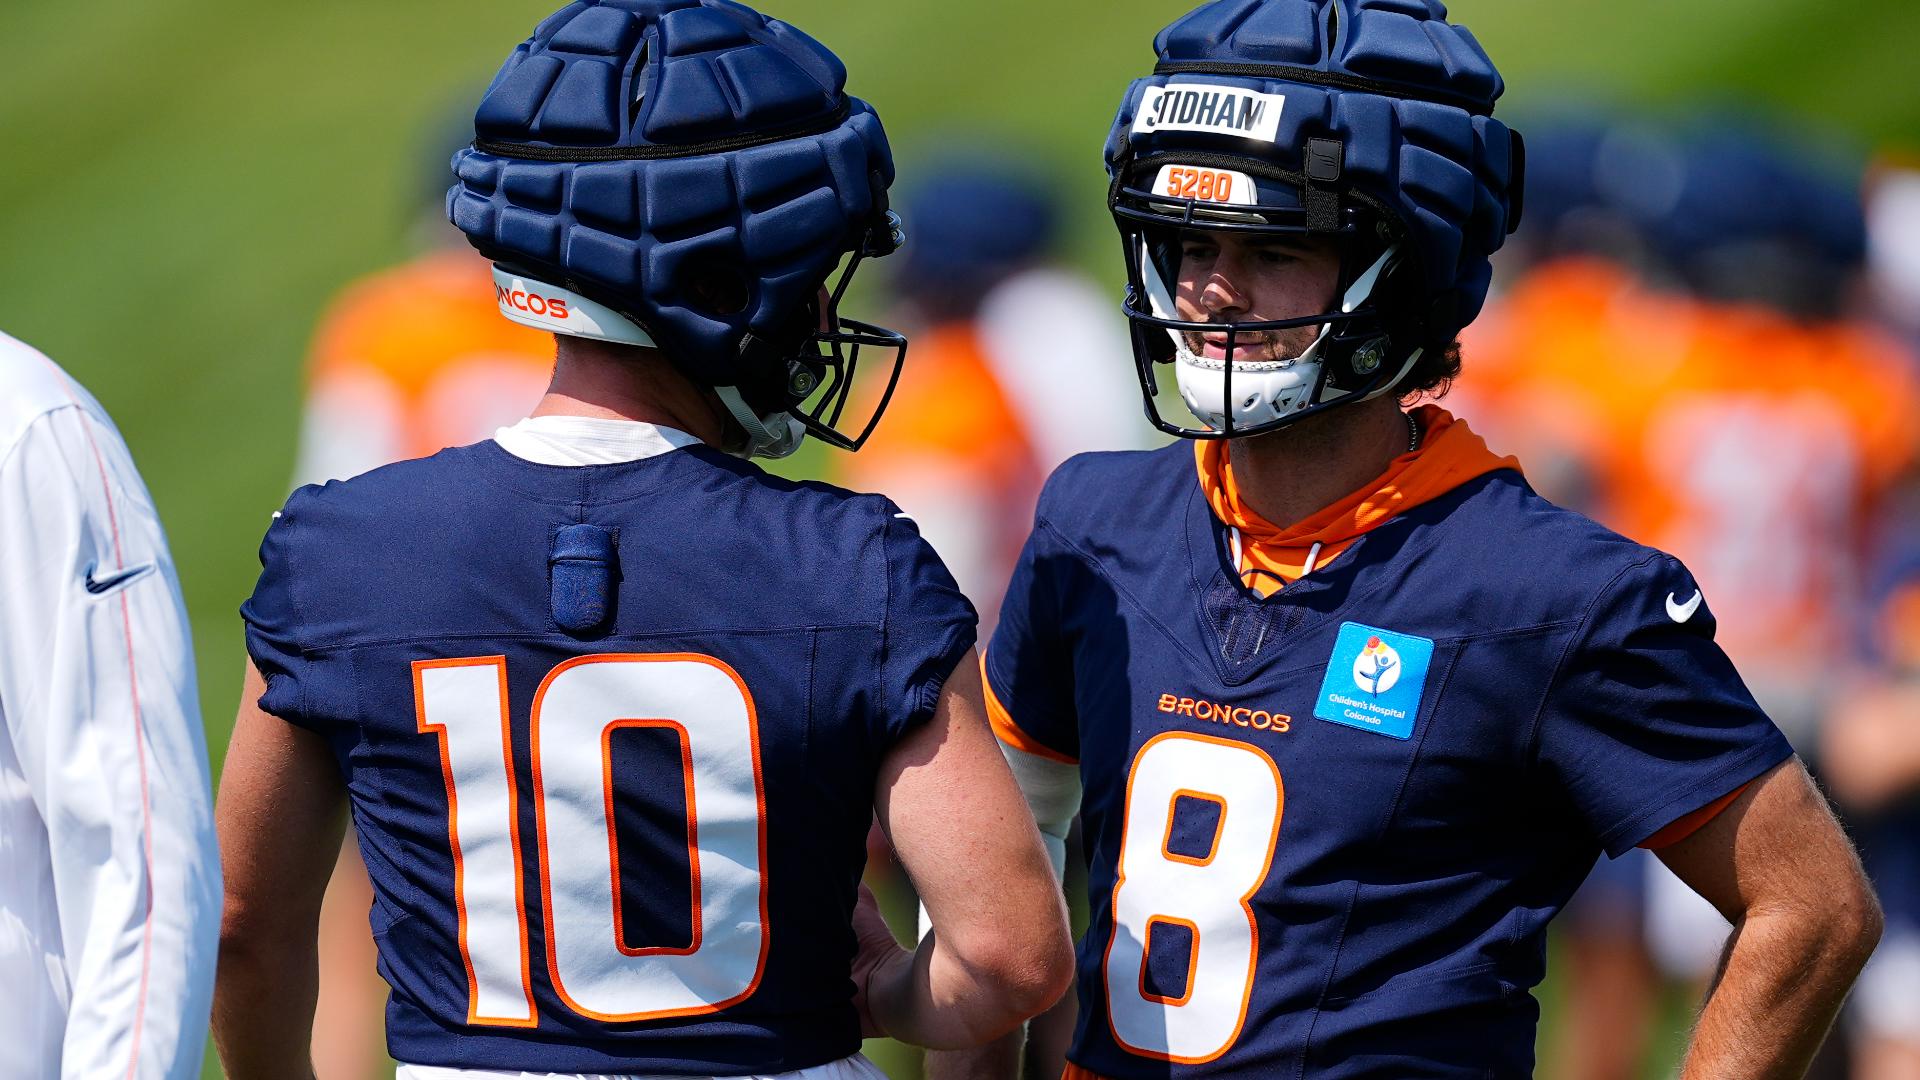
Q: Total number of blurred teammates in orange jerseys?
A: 4